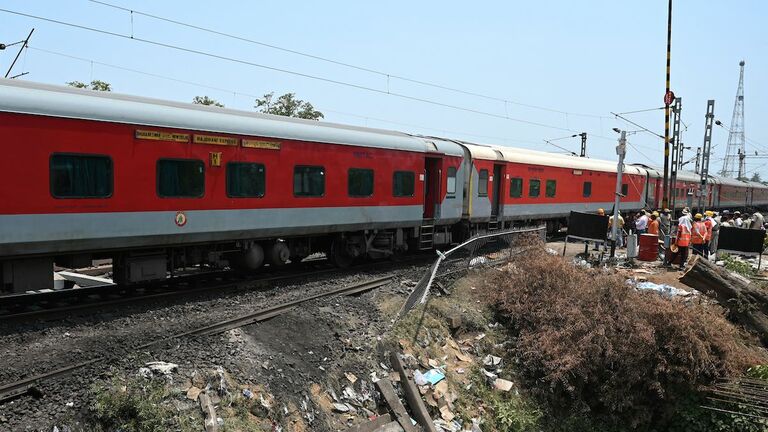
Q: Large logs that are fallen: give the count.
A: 1